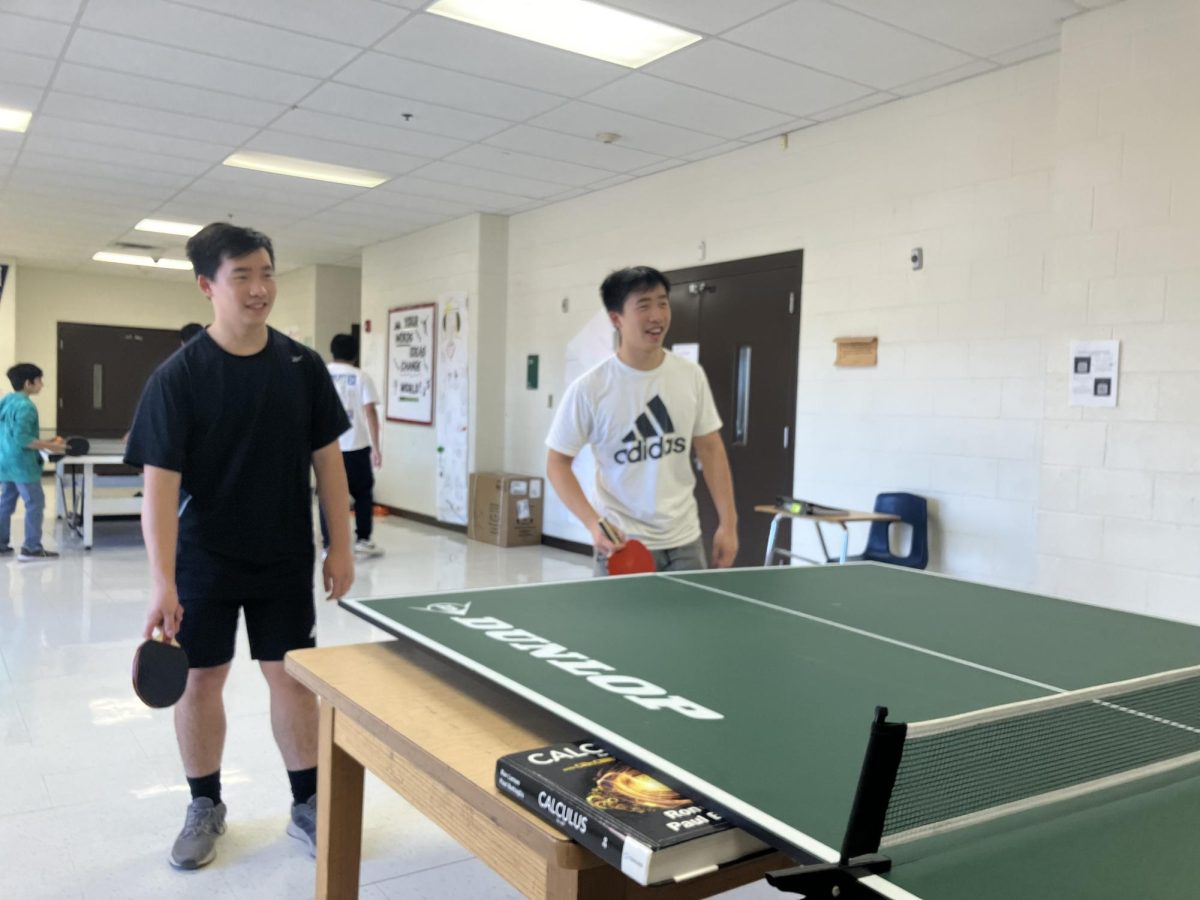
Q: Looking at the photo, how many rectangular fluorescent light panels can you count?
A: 5